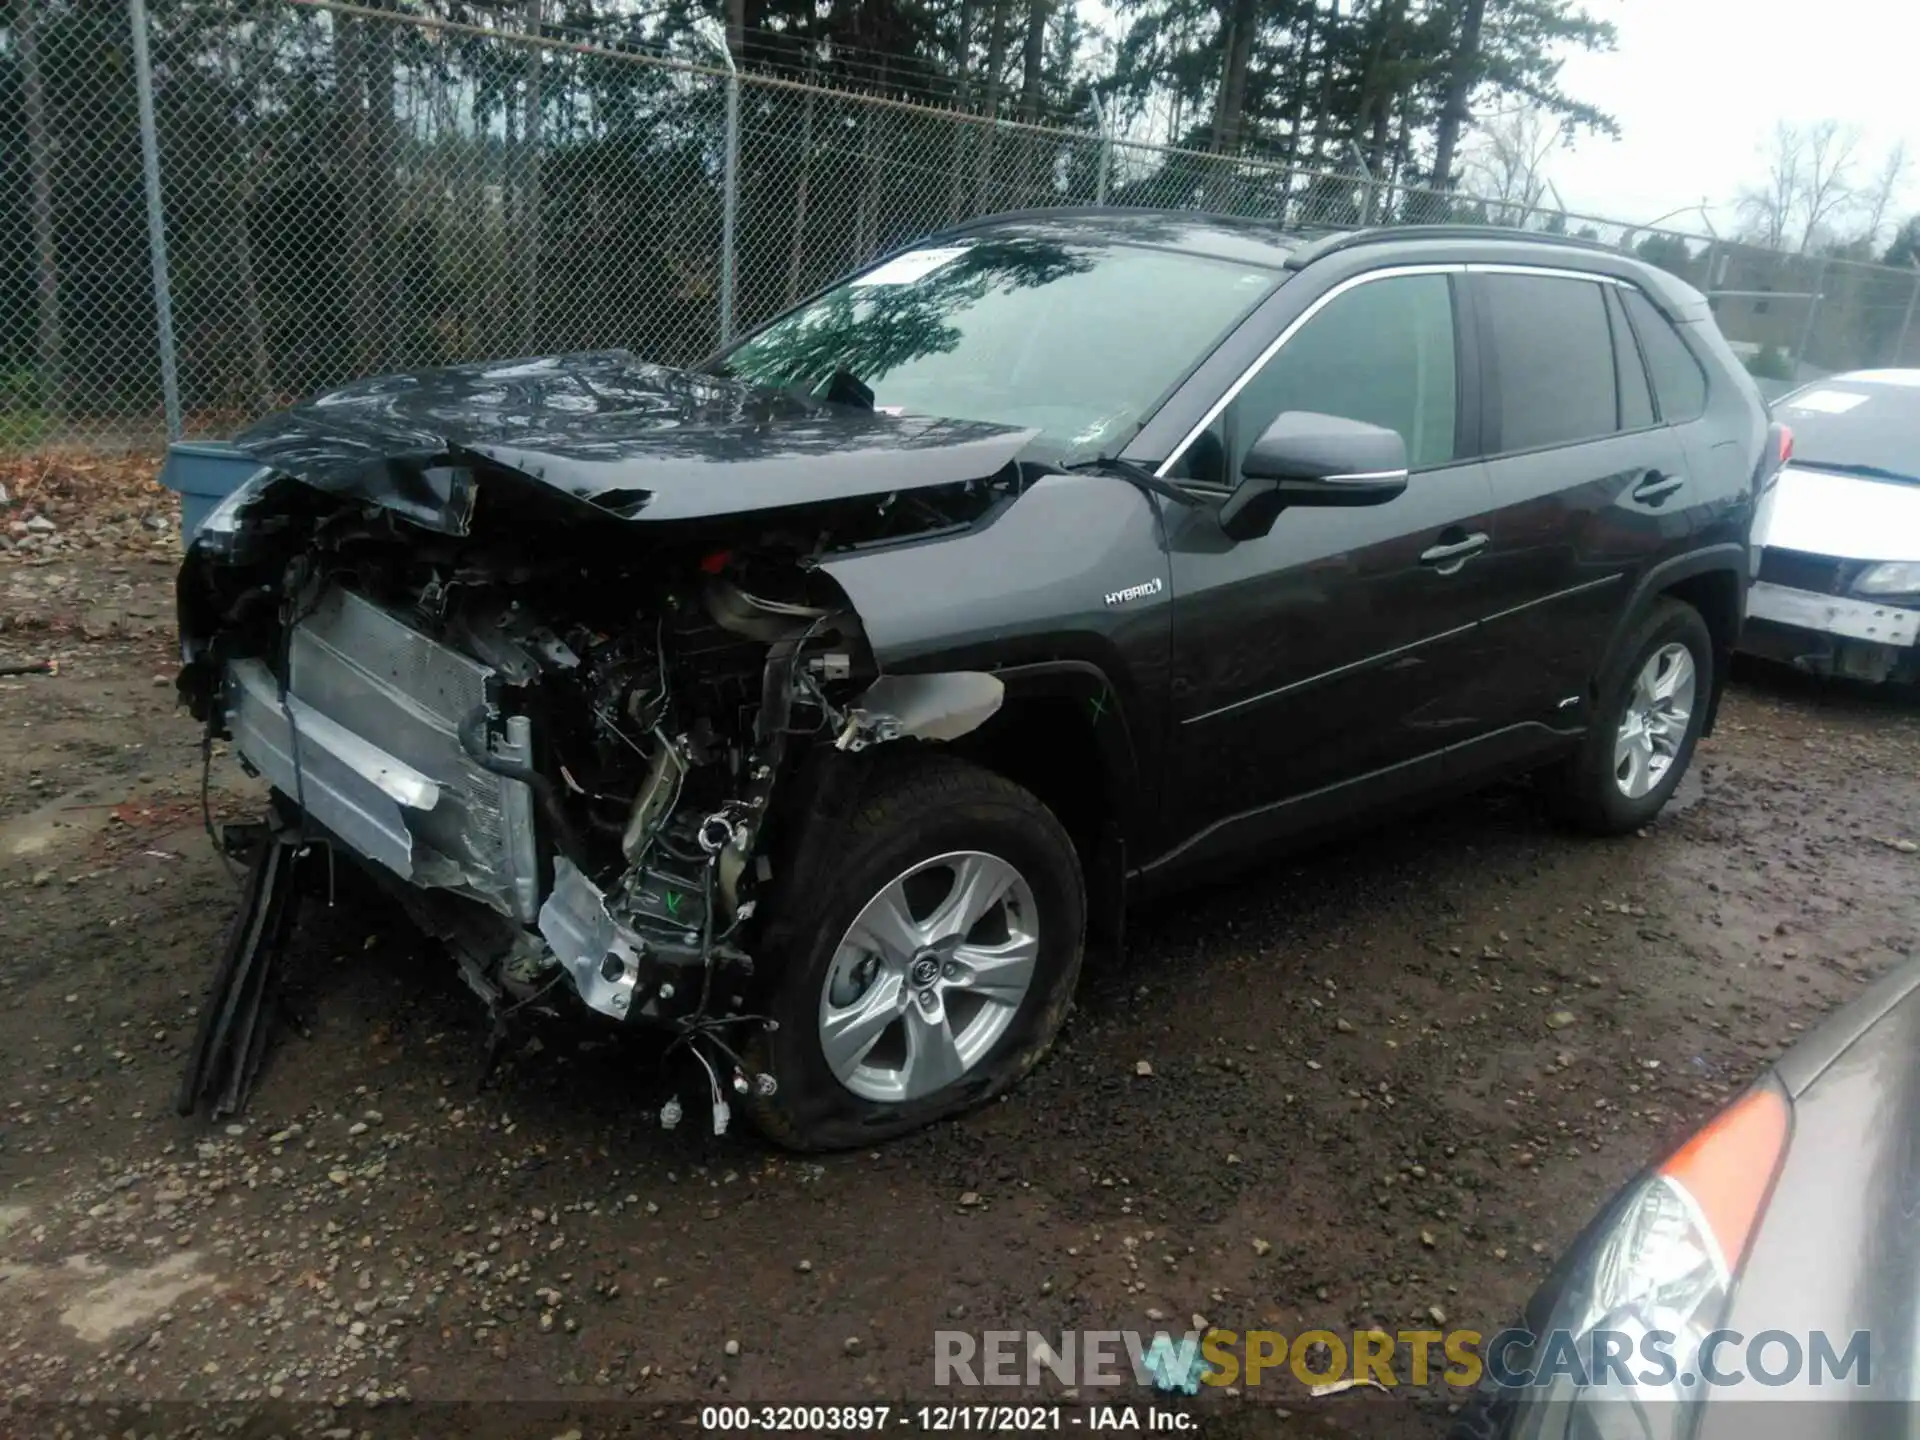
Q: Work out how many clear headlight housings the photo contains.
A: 2